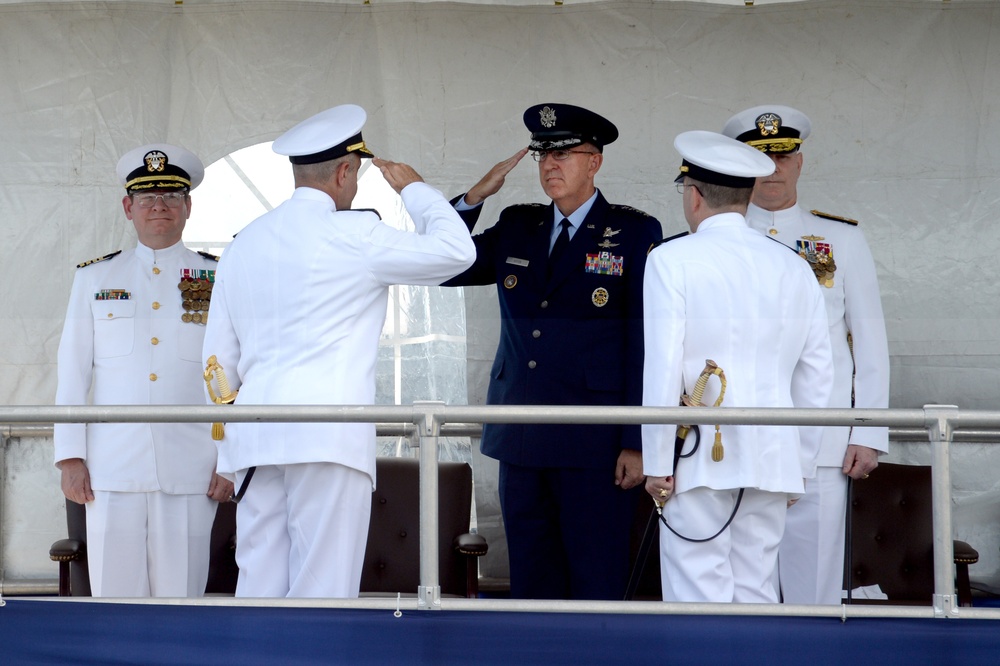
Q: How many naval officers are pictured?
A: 4